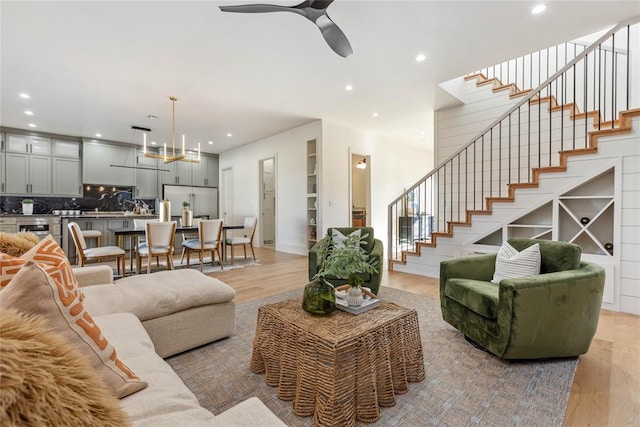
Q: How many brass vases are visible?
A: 2